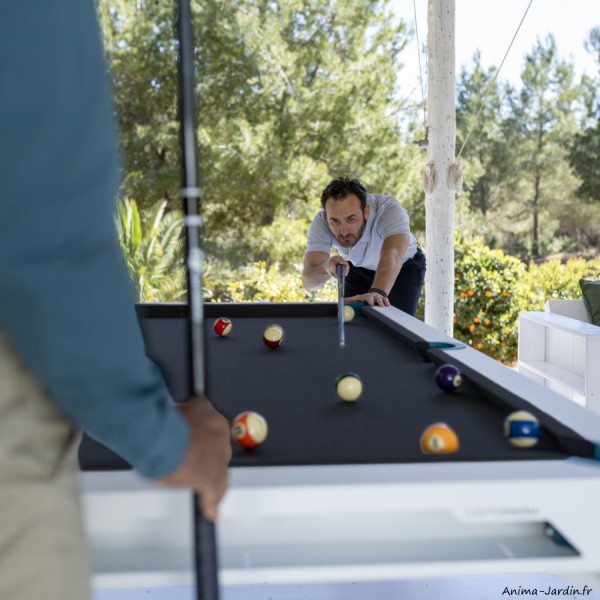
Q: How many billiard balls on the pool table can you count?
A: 8